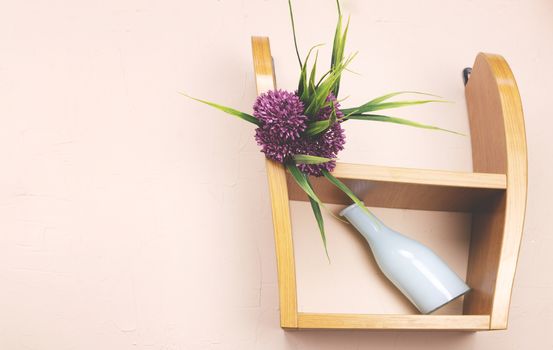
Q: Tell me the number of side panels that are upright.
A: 2